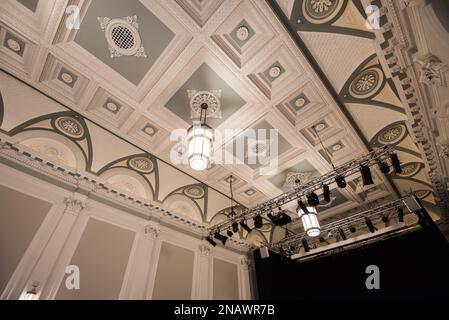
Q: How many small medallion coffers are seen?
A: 12